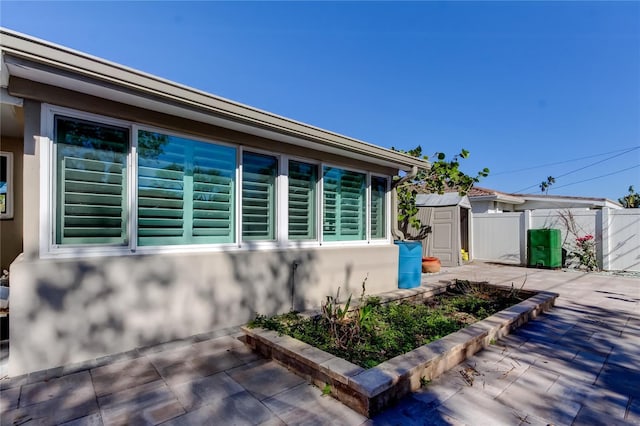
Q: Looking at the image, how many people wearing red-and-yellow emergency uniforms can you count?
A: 0